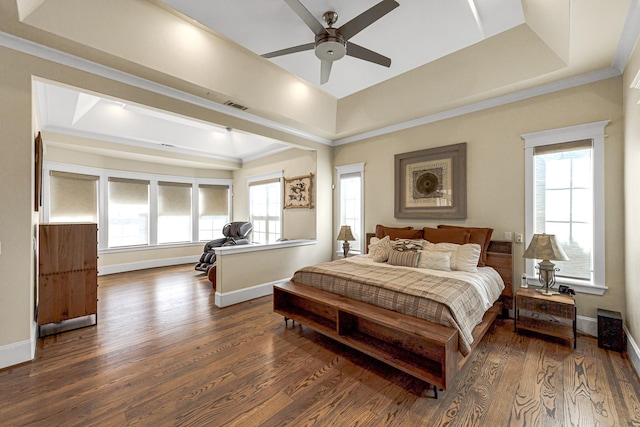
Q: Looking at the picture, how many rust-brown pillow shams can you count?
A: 4